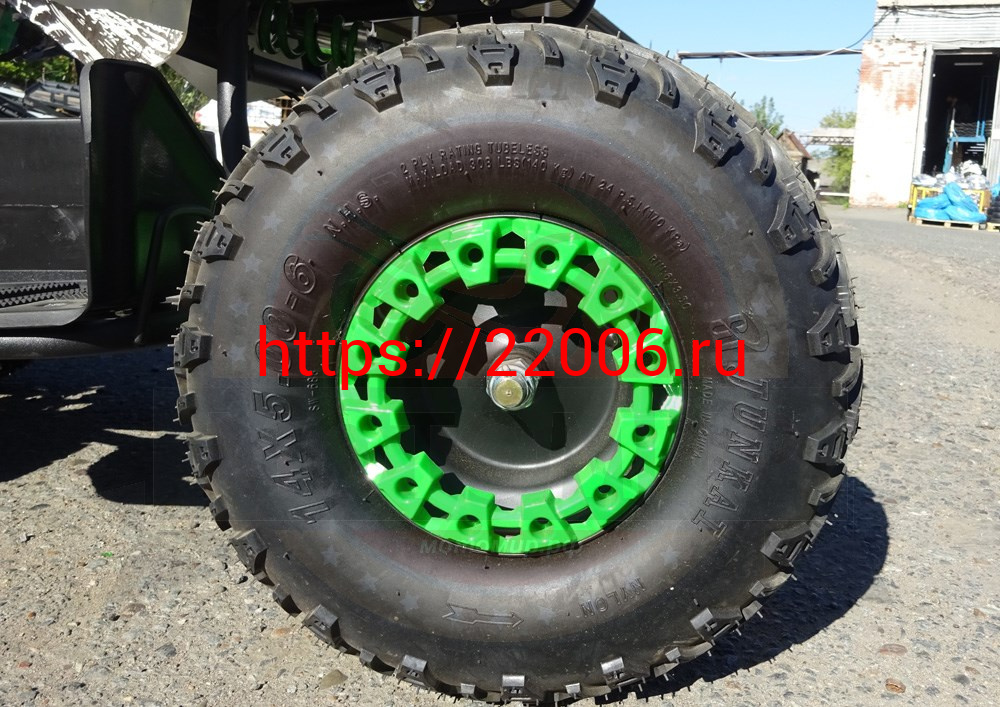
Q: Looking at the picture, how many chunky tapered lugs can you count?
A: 12